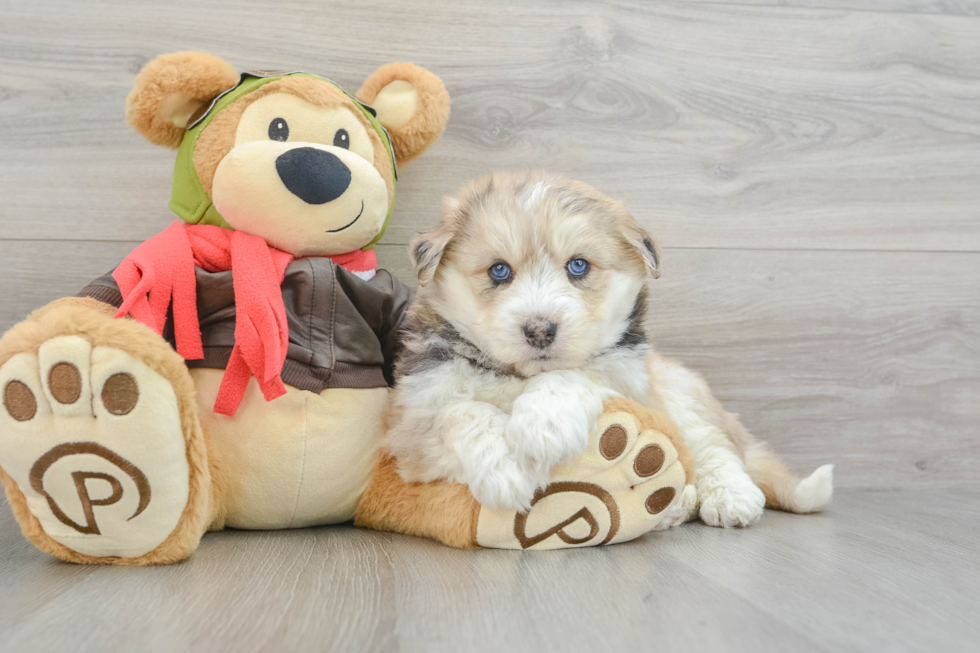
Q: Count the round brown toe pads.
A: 6